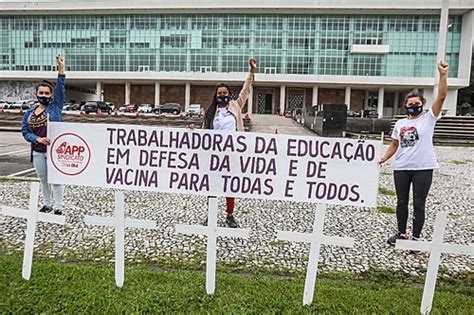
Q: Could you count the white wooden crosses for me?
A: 5